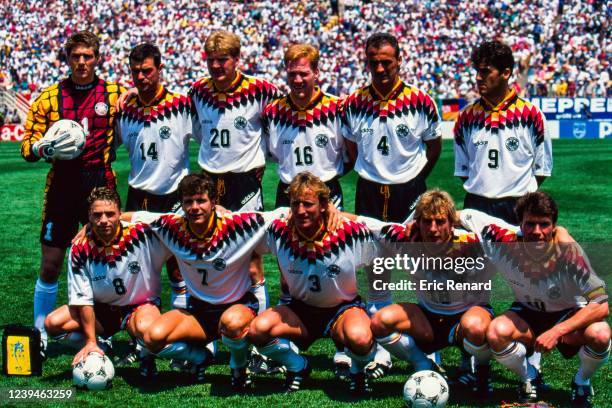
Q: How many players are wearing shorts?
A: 11